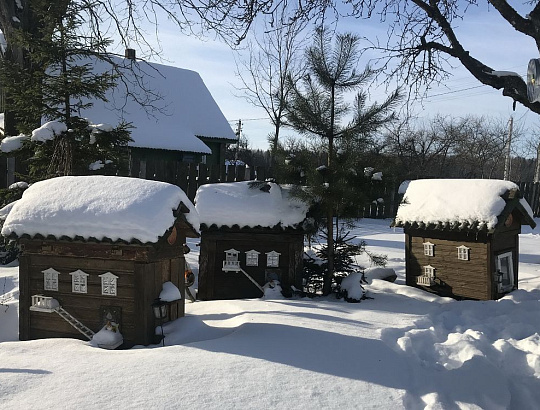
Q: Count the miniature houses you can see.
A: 3